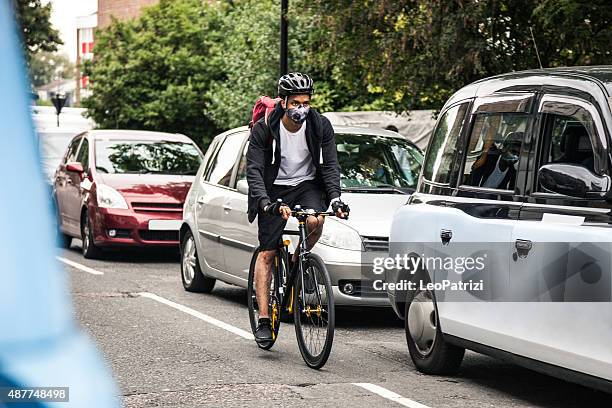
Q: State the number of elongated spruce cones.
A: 0